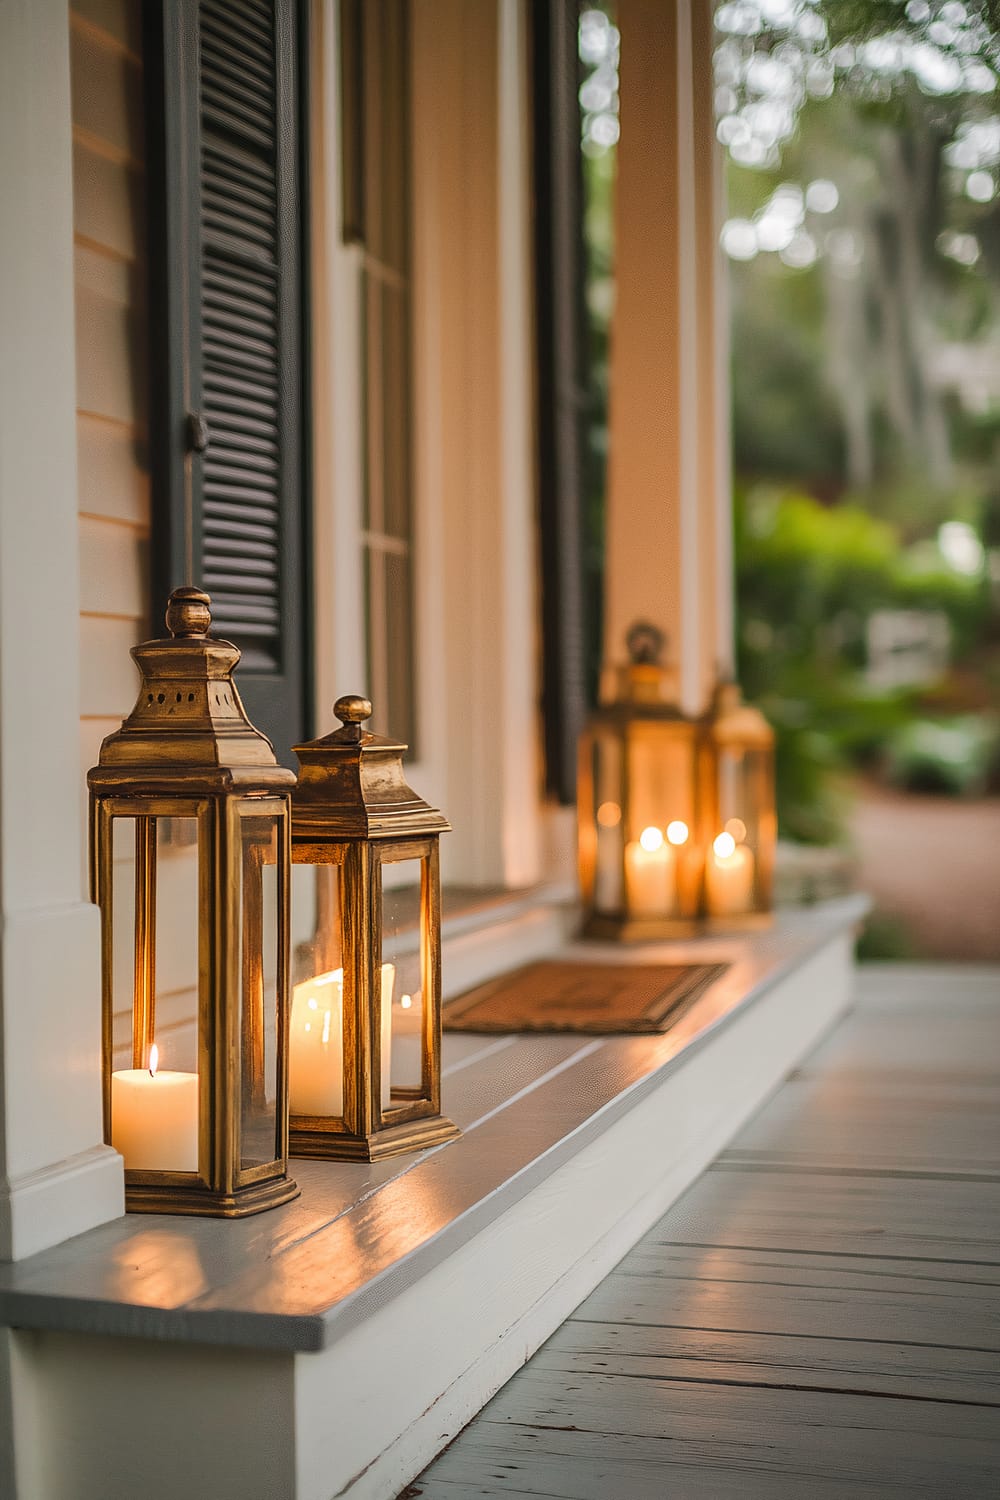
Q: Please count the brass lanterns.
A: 4